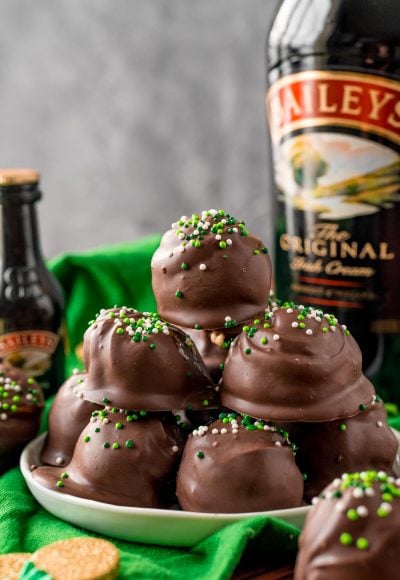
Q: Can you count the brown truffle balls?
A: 10